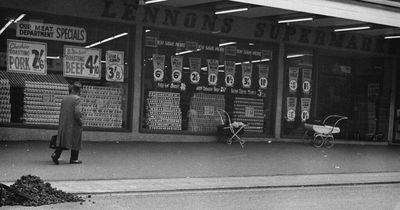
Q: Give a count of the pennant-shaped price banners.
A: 11